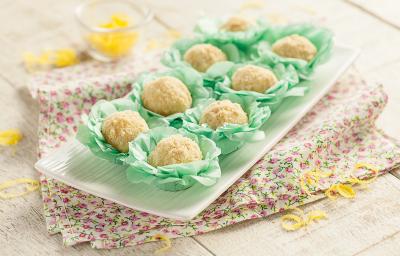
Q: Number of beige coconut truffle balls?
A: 8